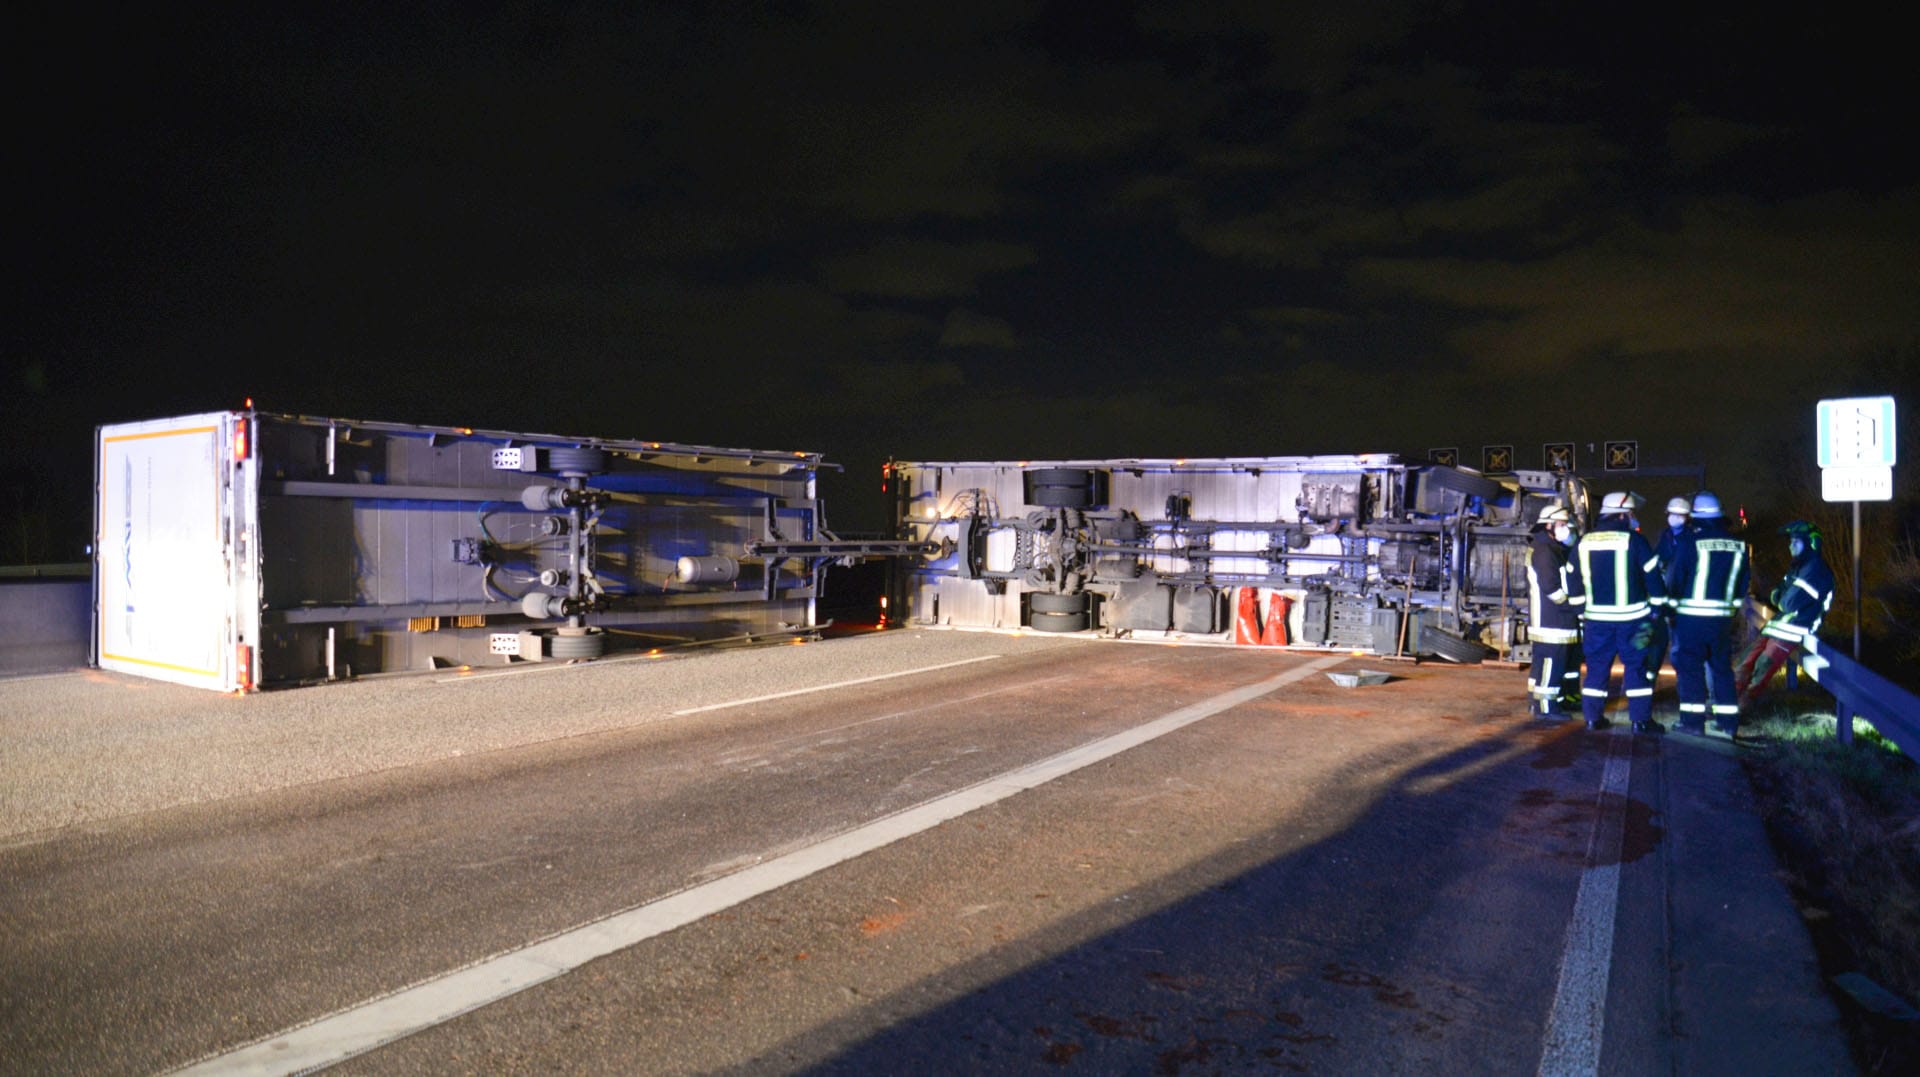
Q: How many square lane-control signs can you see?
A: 4